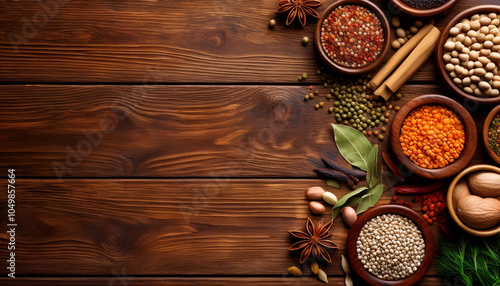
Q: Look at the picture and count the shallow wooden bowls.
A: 7